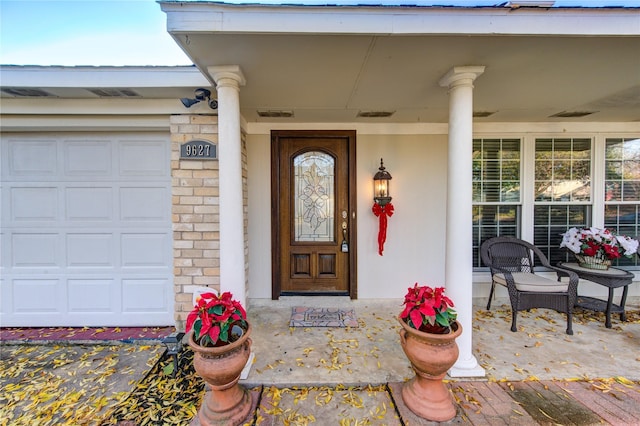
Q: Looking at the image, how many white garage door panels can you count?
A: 12